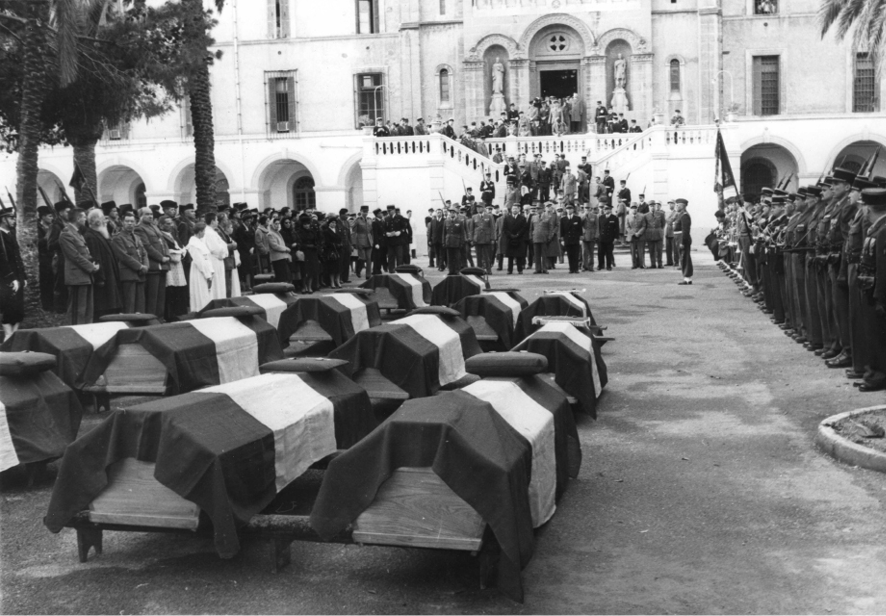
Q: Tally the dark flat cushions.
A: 11